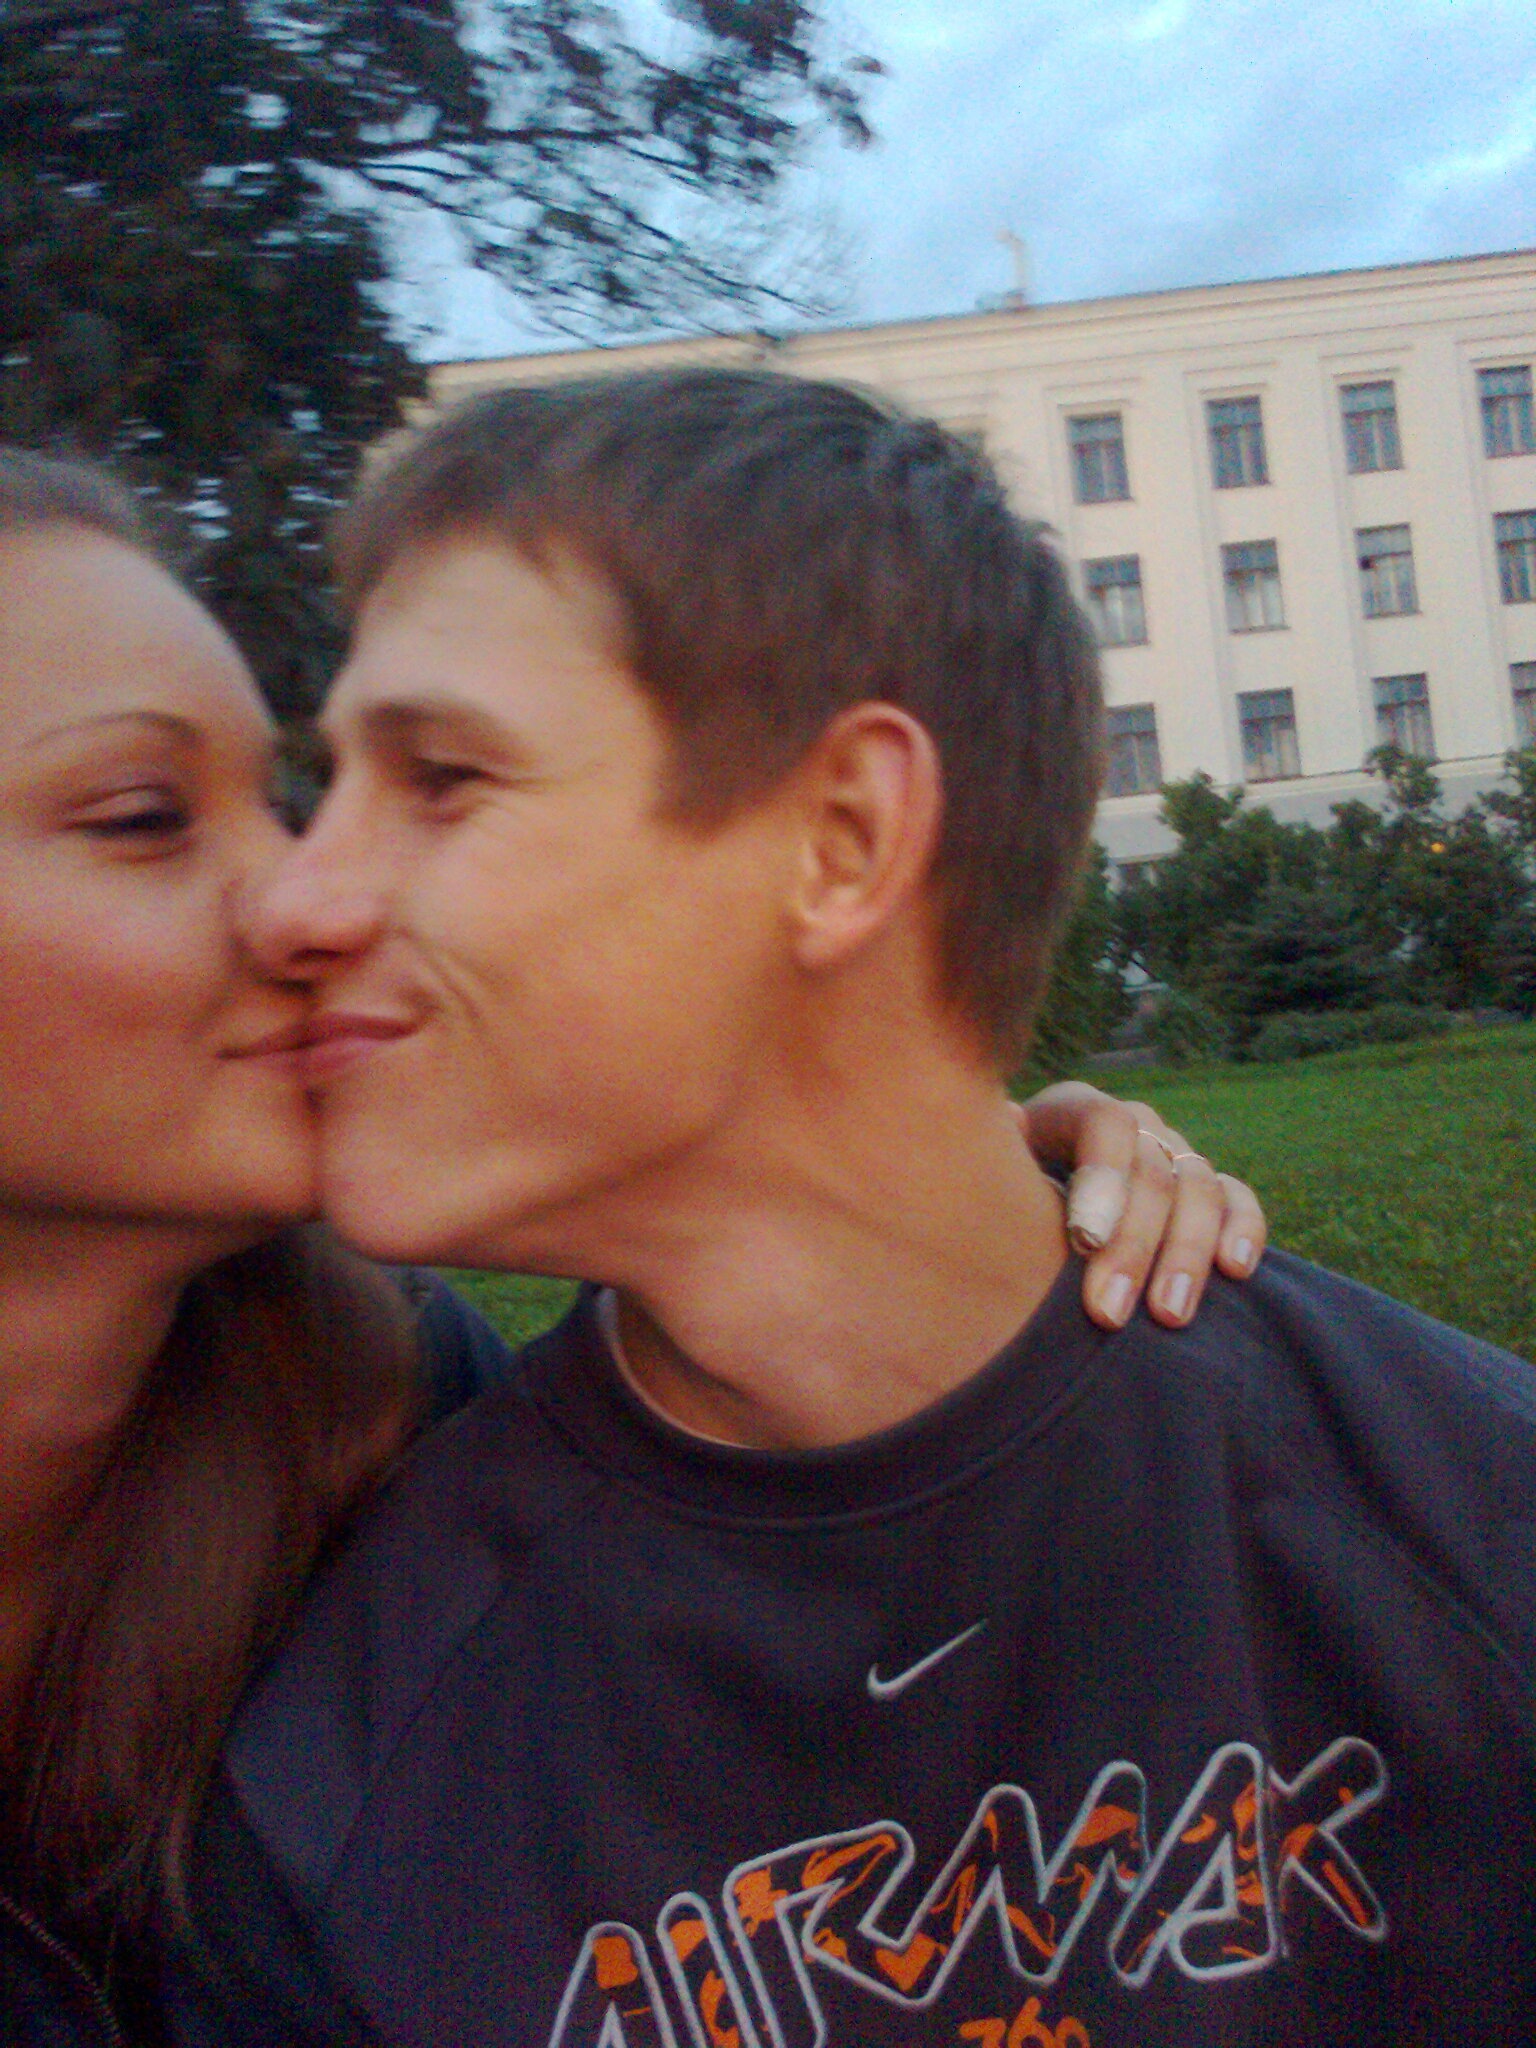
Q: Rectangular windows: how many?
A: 12